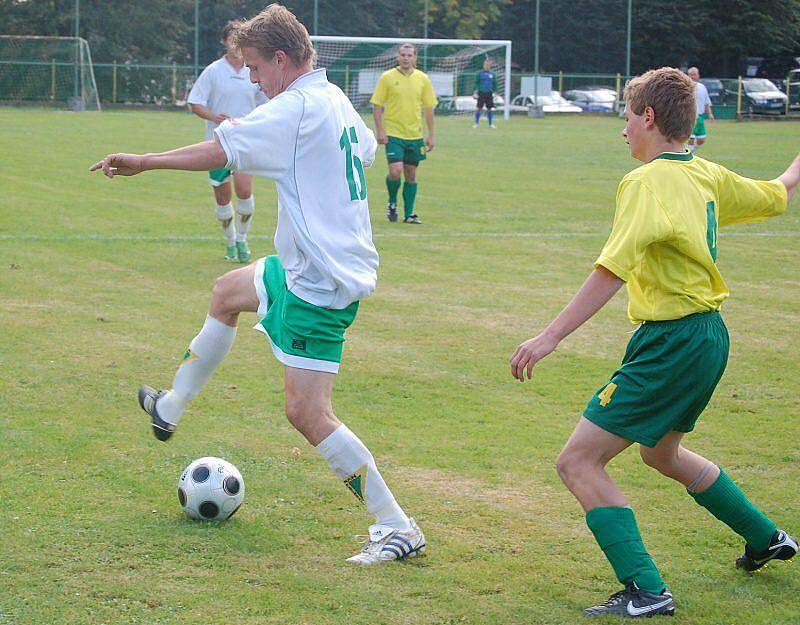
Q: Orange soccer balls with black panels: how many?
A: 0